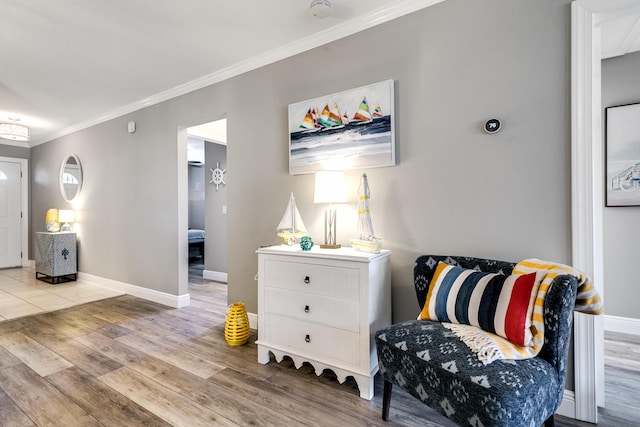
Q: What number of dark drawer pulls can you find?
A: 3